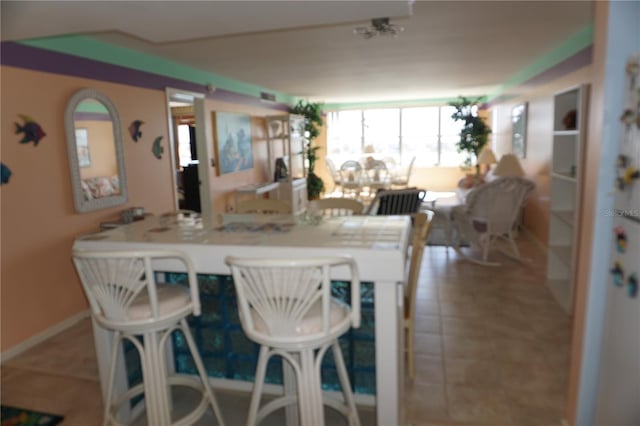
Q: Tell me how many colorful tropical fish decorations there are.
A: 4